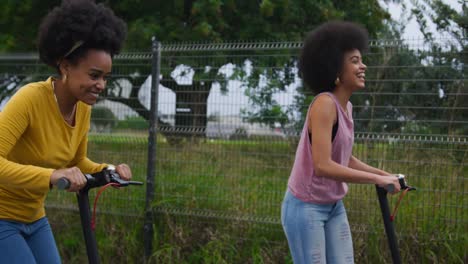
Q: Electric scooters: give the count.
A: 2